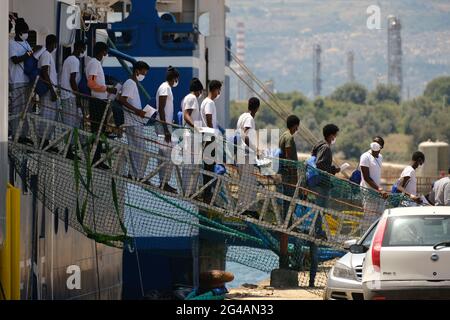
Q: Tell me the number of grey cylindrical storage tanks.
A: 1